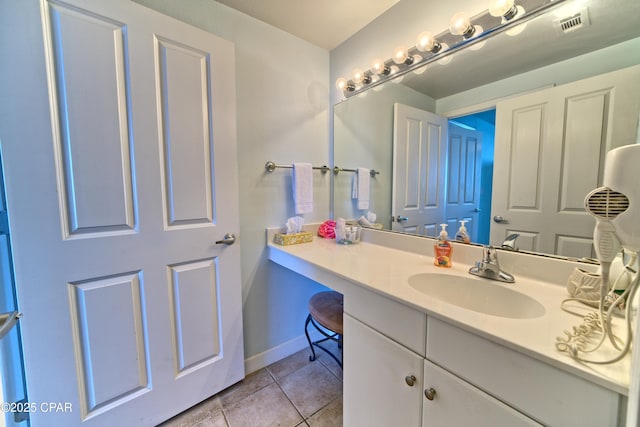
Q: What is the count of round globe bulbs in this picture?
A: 7